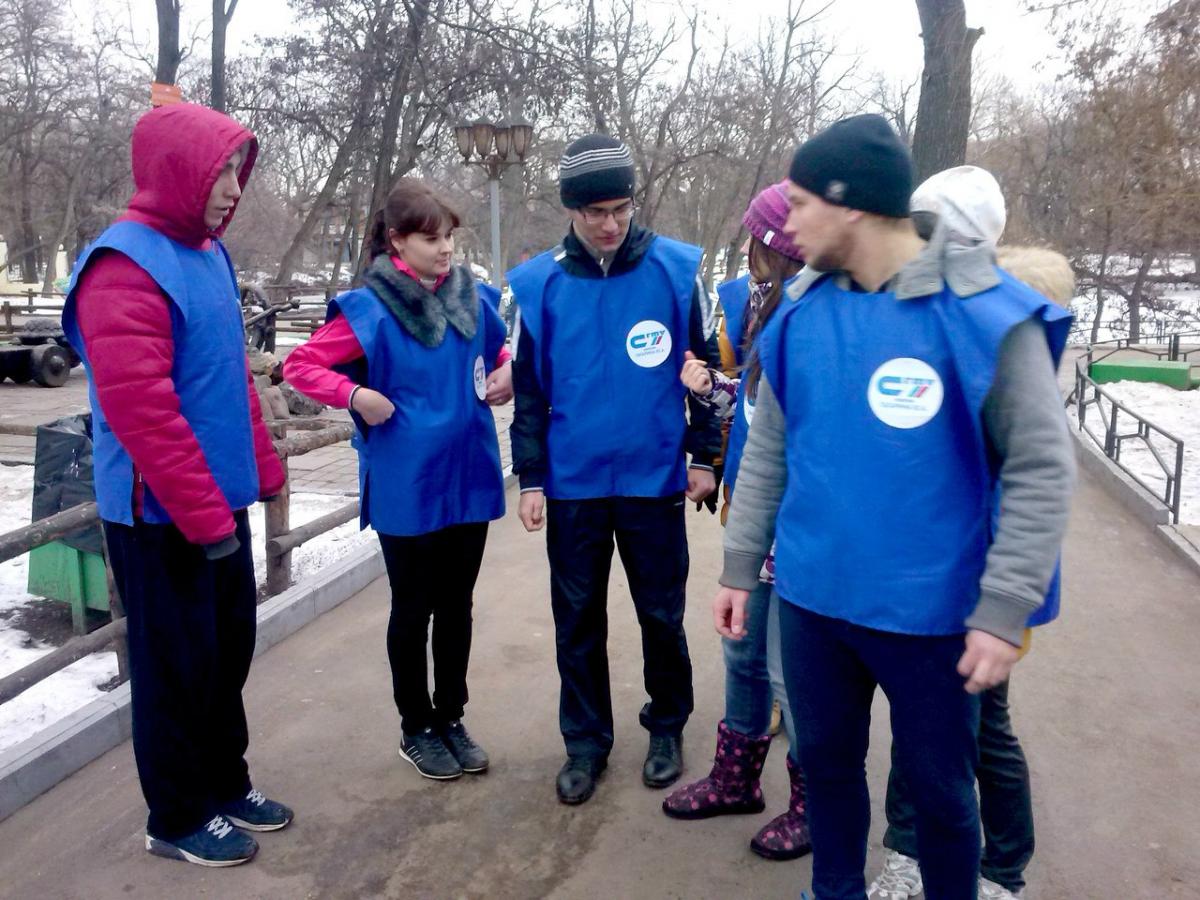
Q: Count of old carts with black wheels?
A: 1